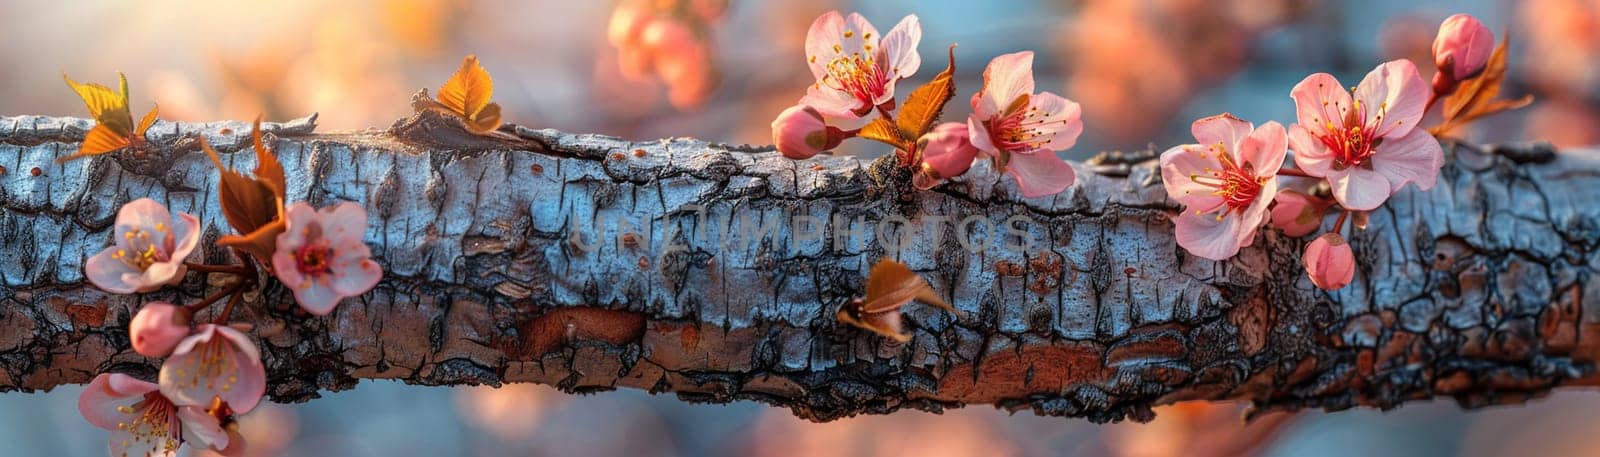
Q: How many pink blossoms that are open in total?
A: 8